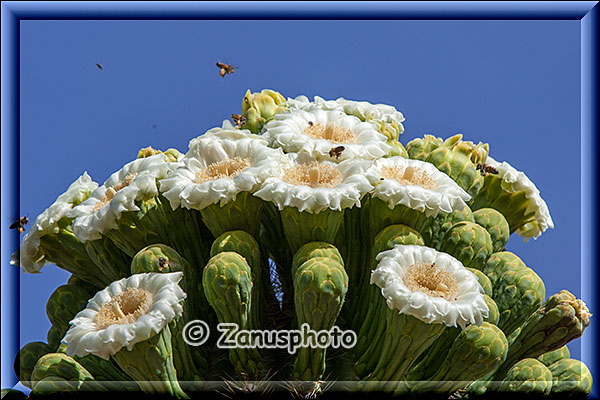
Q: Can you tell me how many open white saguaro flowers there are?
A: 10